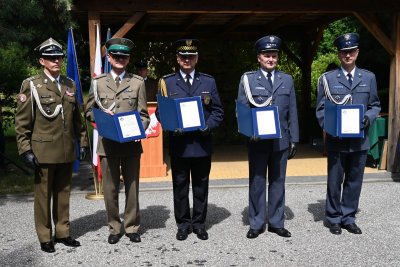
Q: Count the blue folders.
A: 4